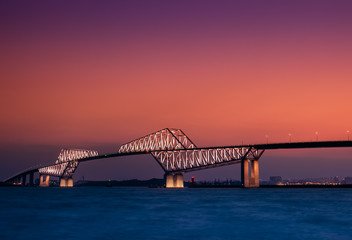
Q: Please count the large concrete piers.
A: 4